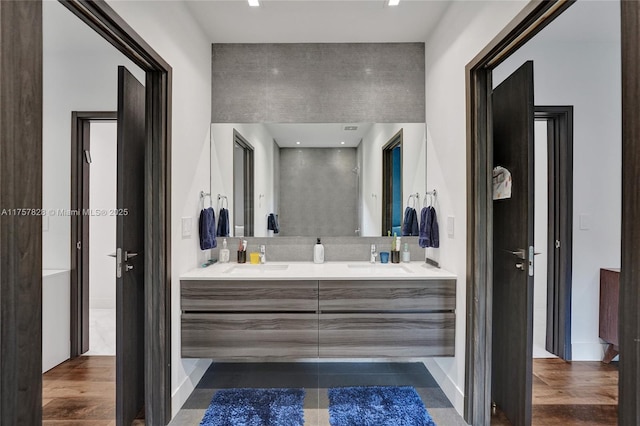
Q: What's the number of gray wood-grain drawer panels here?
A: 4